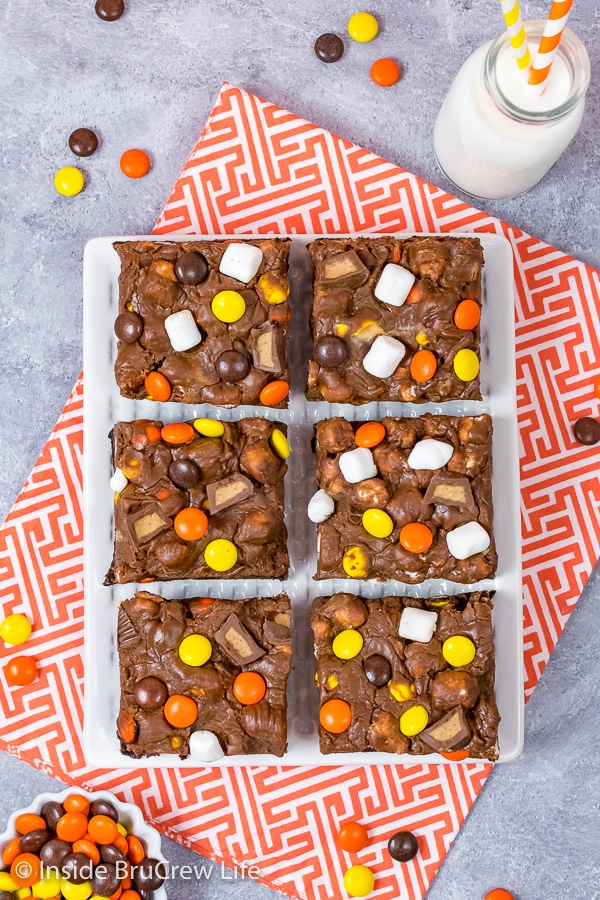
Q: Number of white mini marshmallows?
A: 11